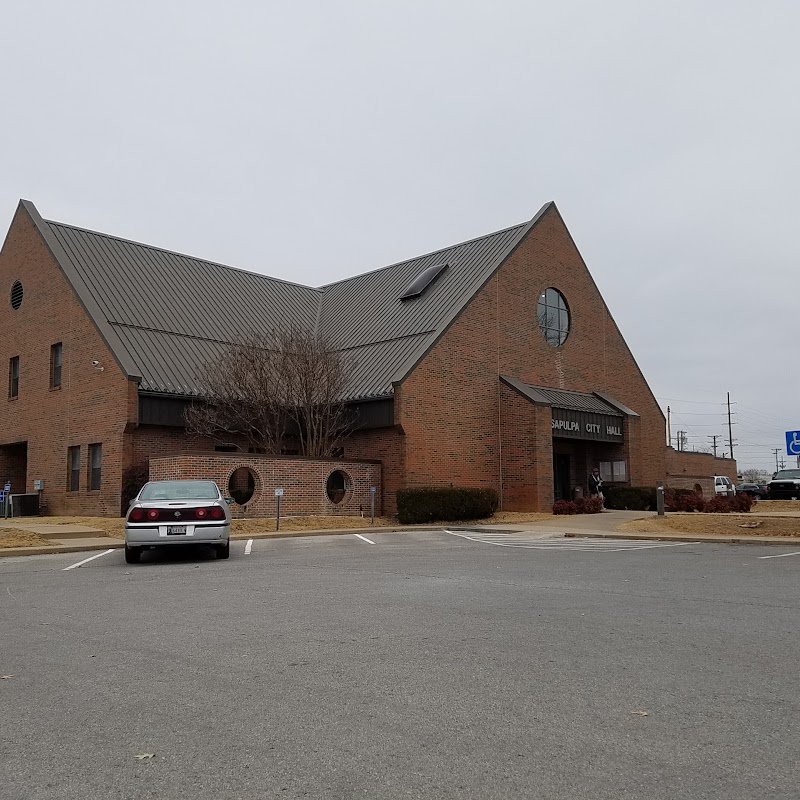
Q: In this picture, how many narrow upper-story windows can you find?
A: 2